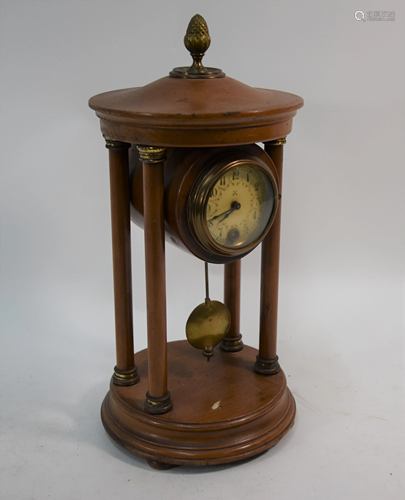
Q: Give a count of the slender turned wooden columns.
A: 4